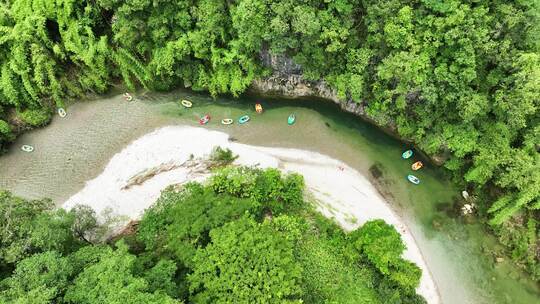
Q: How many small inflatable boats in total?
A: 12